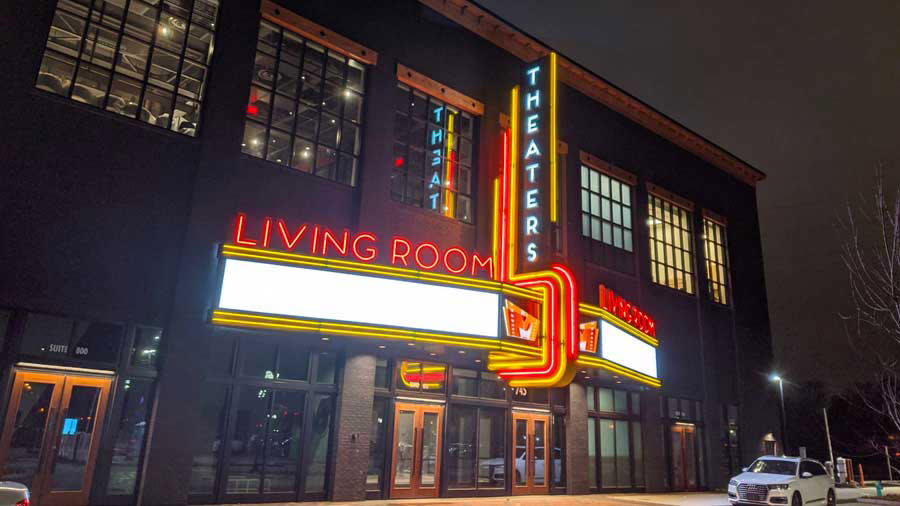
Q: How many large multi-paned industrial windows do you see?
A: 6